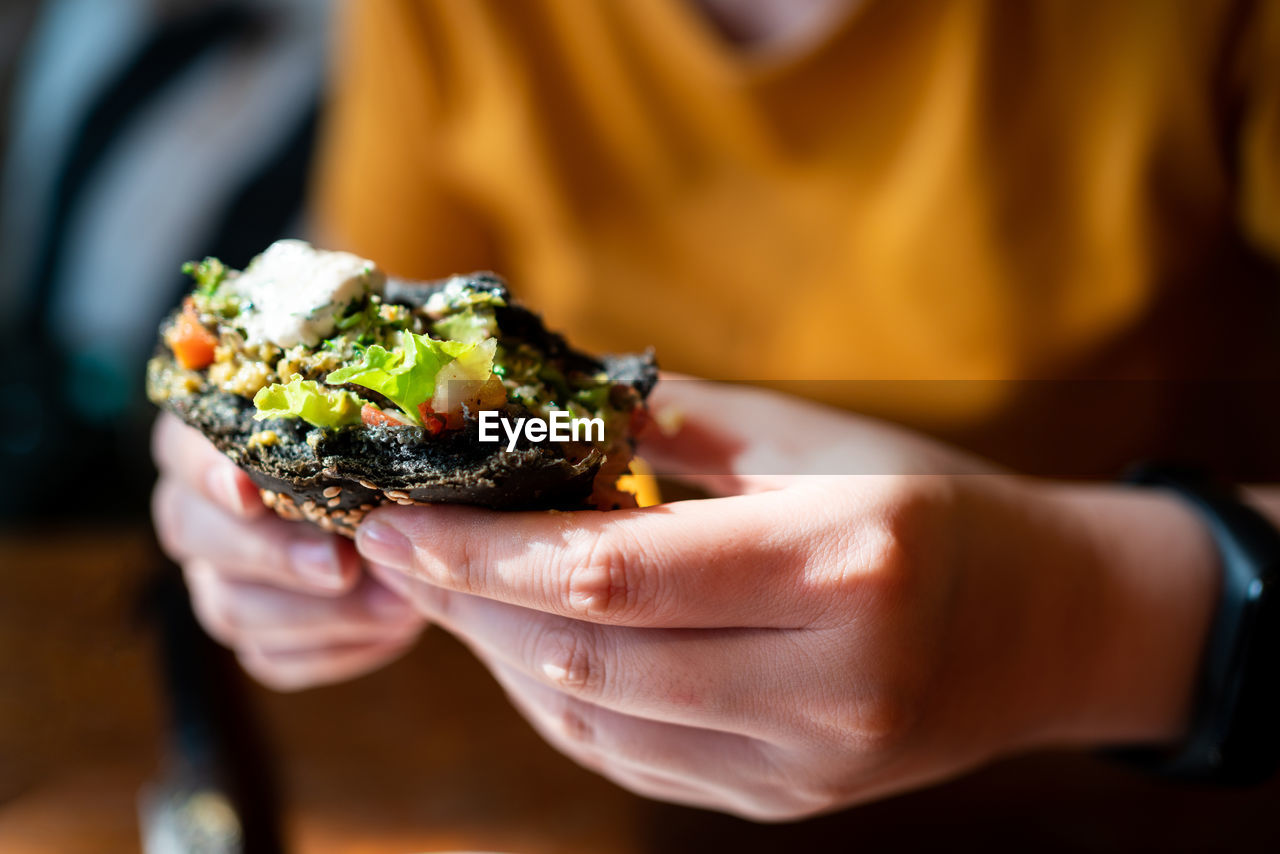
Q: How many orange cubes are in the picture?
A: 1